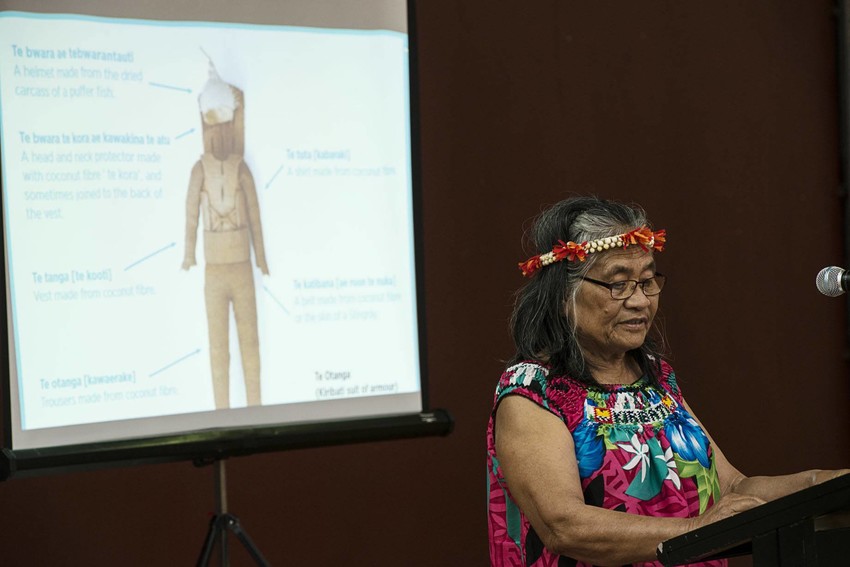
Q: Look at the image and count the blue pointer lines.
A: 6